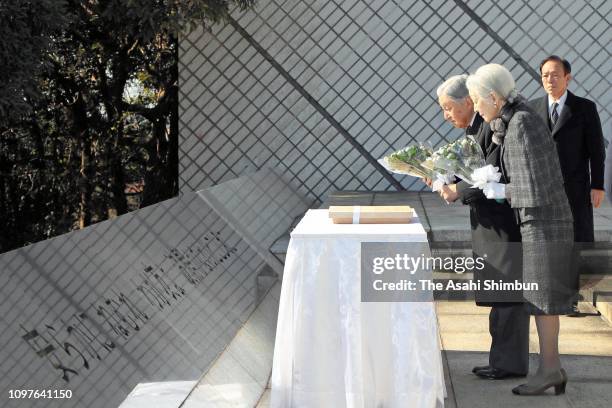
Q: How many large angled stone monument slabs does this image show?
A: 1